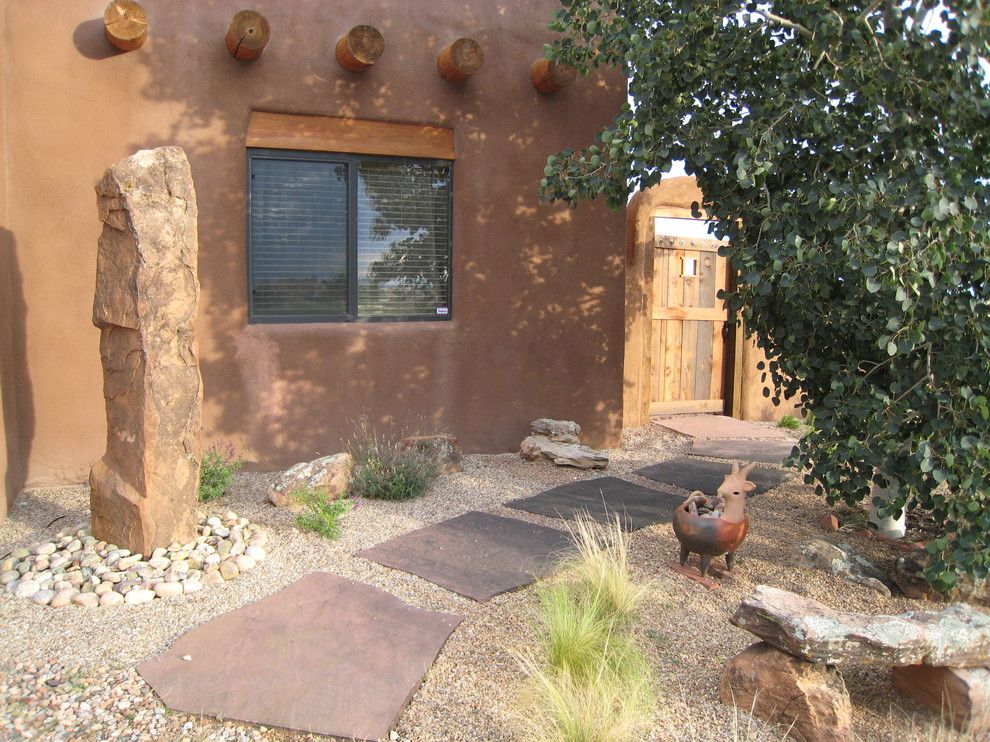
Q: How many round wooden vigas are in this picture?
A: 5